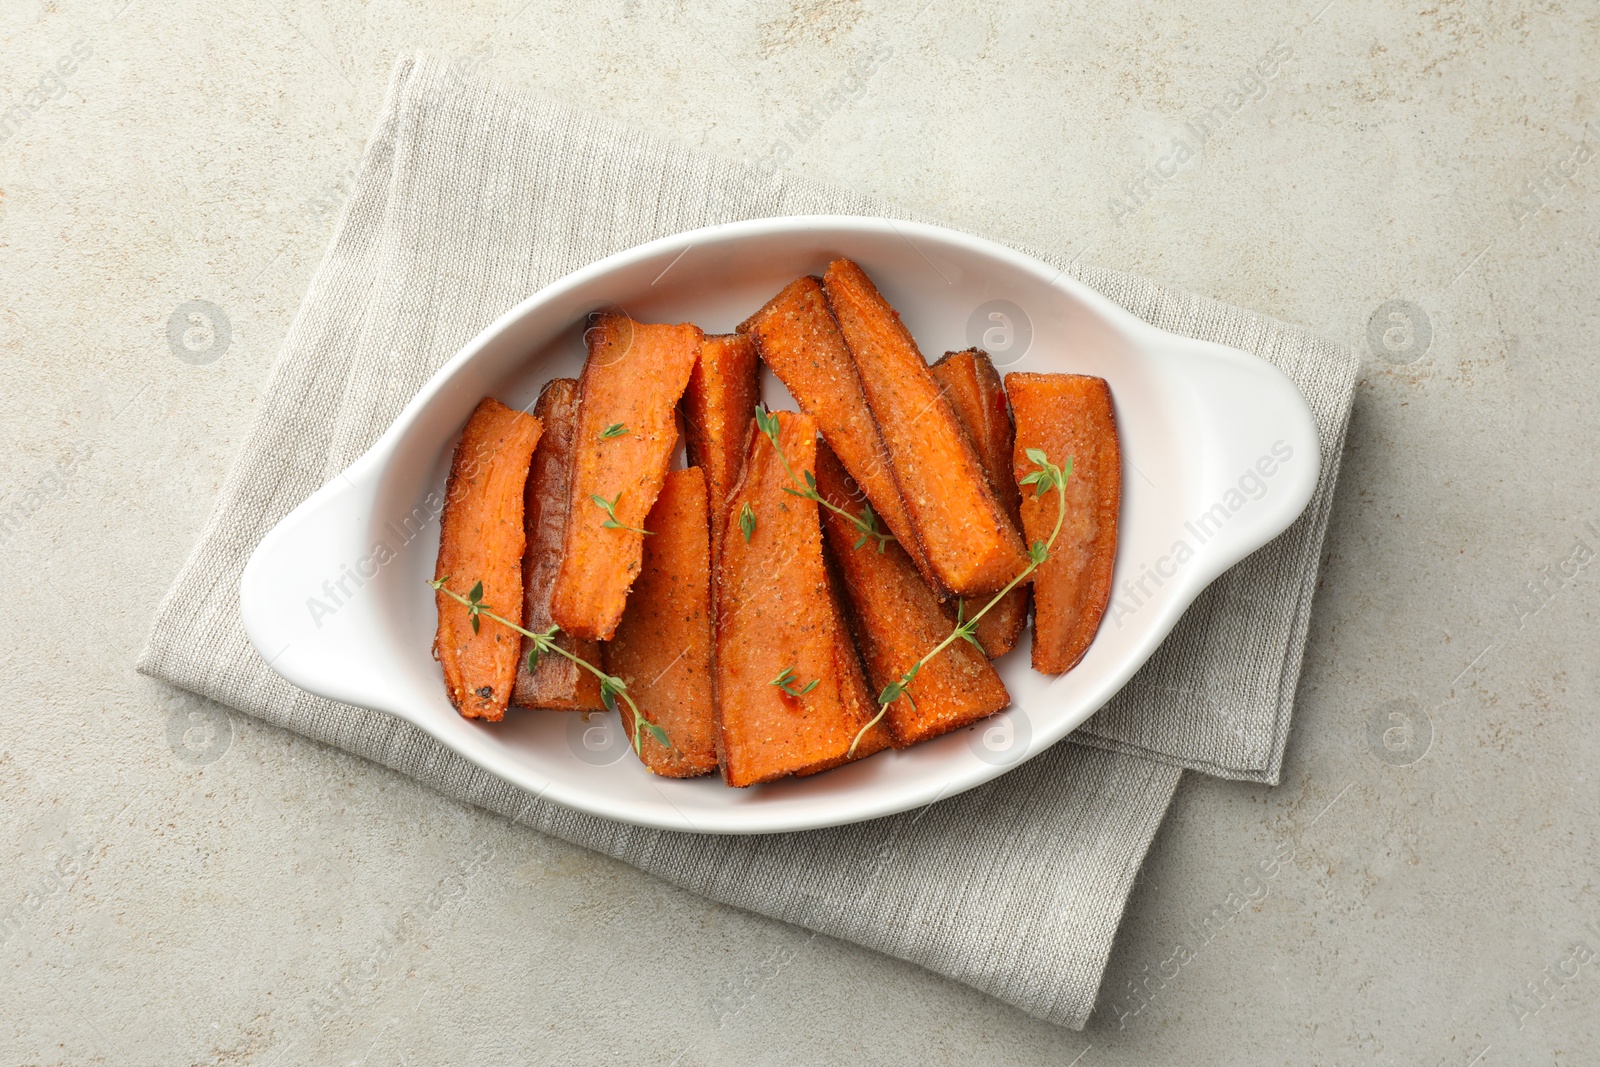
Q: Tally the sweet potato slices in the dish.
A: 11